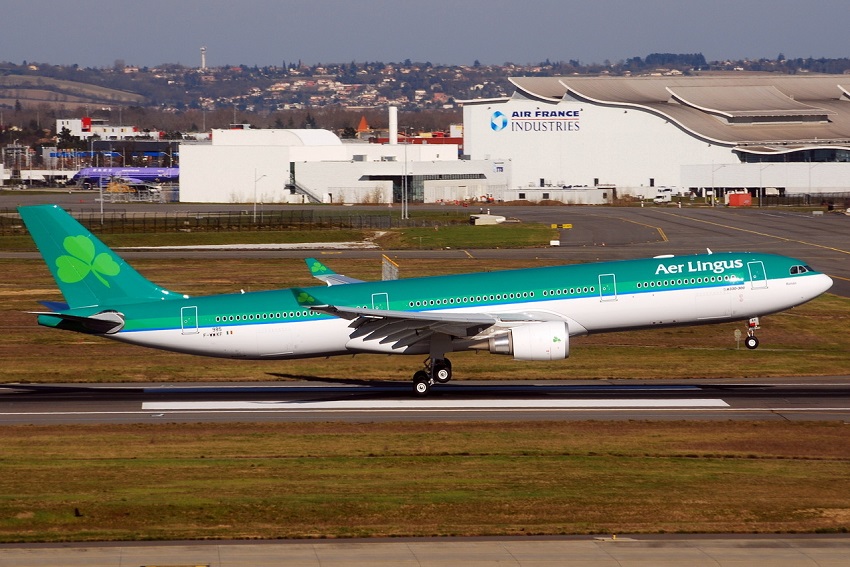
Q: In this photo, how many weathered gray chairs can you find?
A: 0